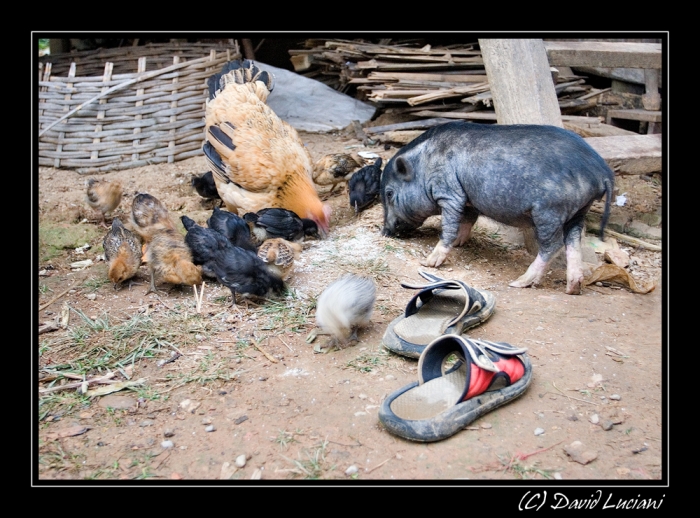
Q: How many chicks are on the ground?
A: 13